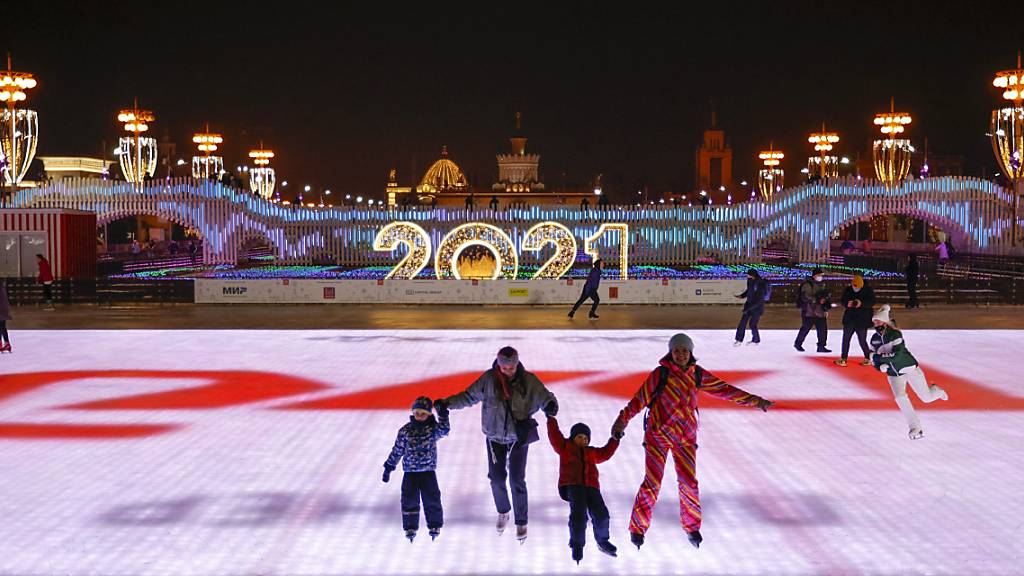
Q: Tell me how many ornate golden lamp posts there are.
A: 8